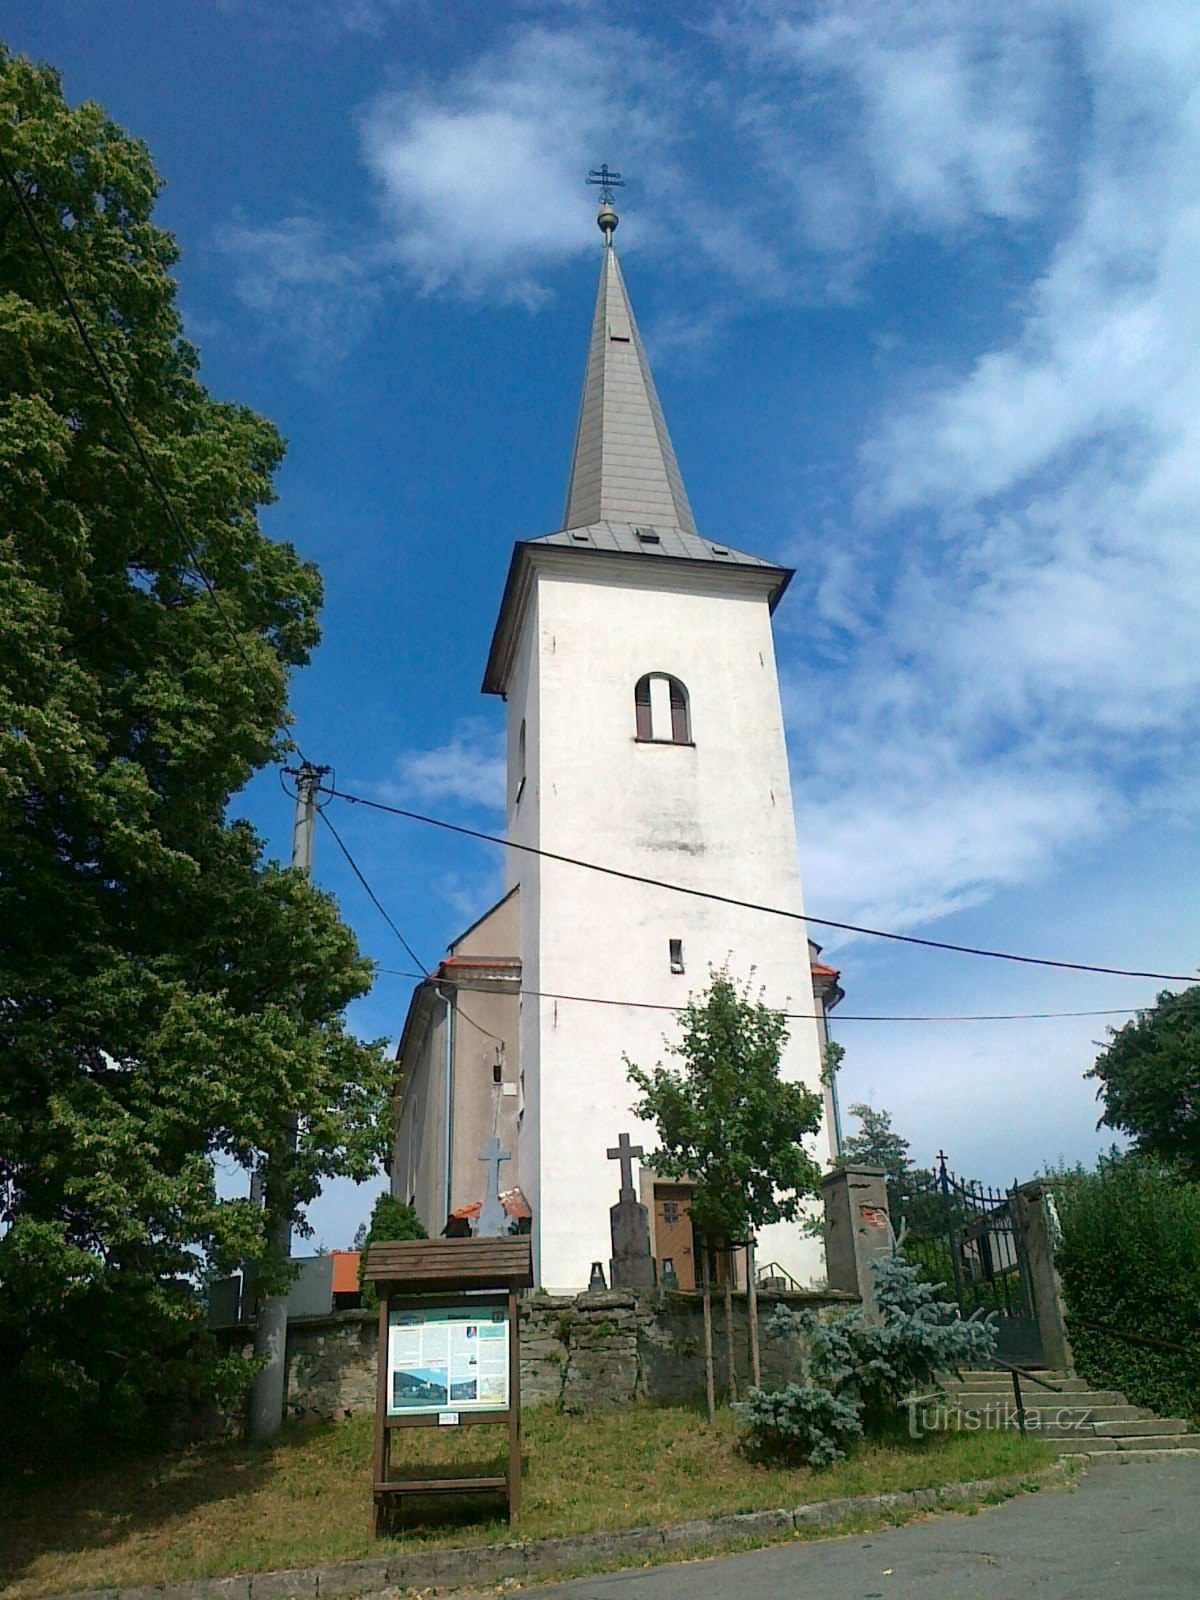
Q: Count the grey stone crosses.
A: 2